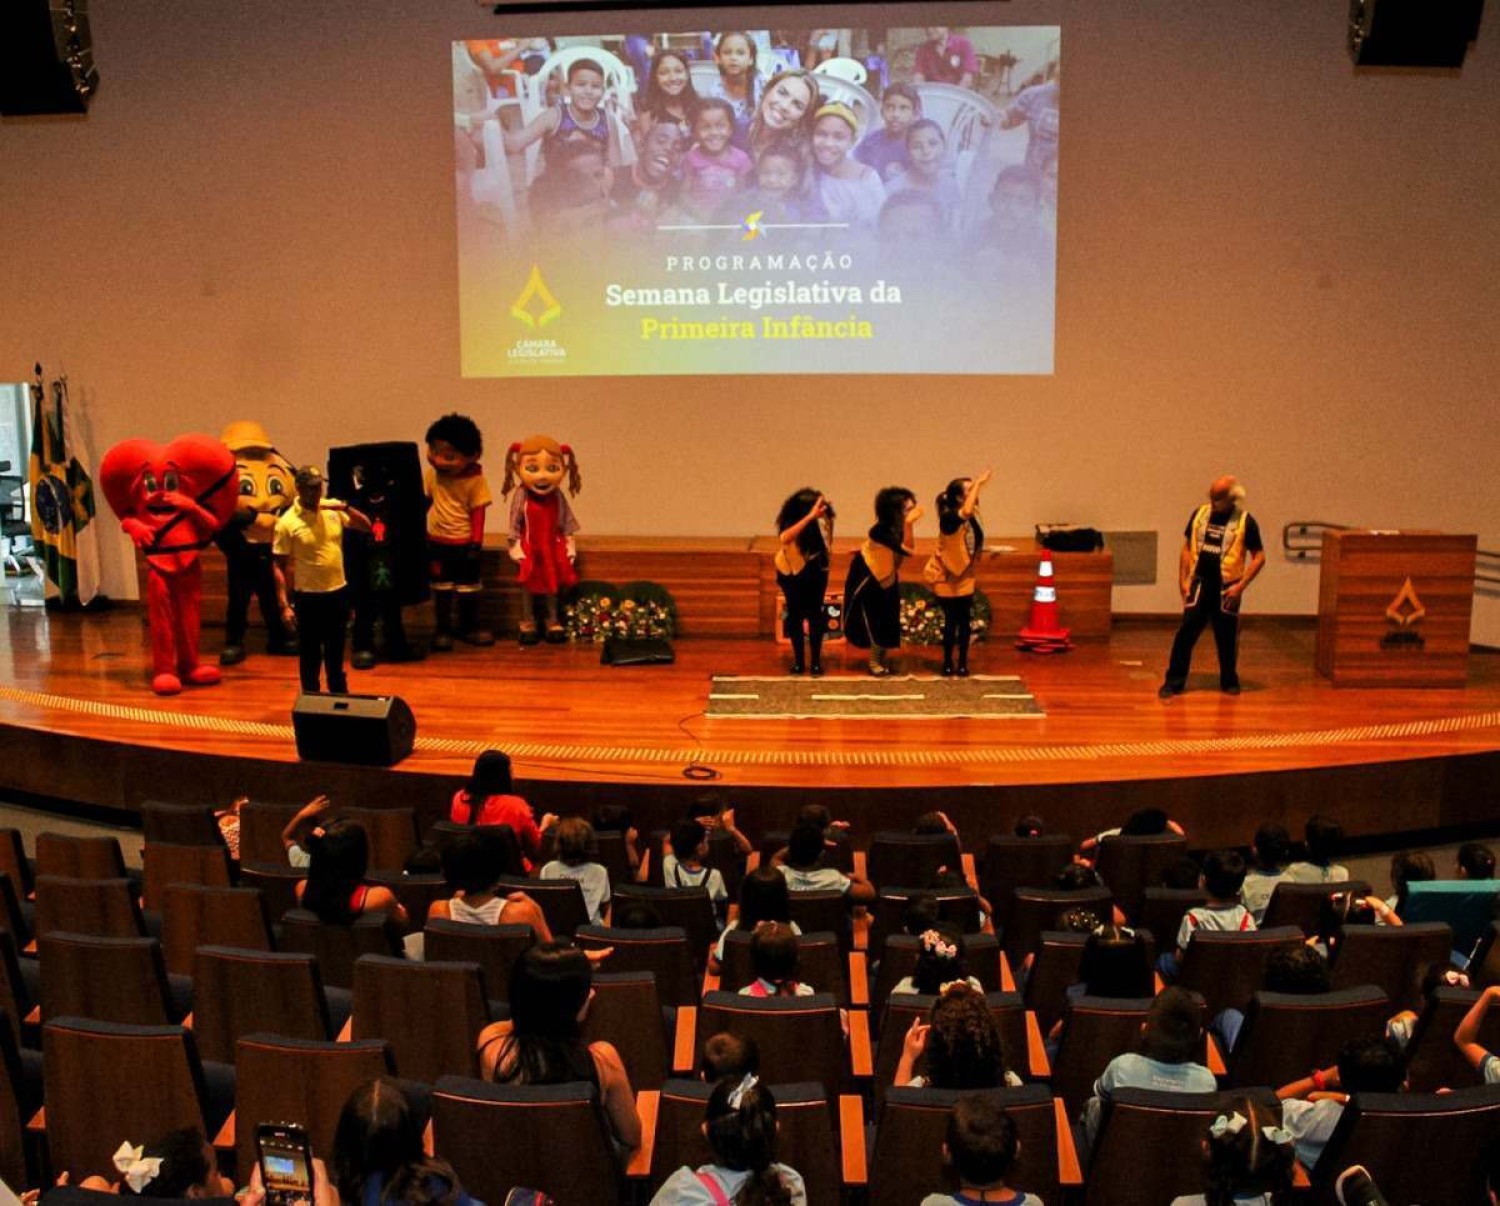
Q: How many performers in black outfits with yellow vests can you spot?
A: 4